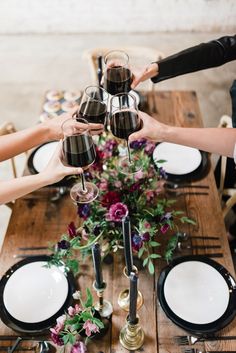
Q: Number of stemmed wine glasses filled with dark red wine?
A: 4